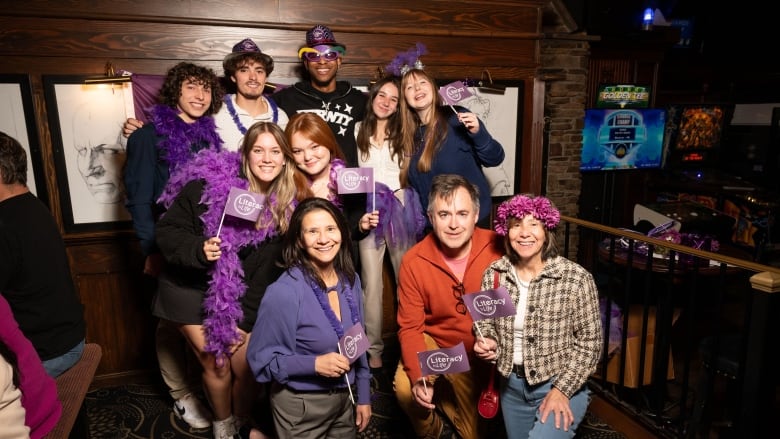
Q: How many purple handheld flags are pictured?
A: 6